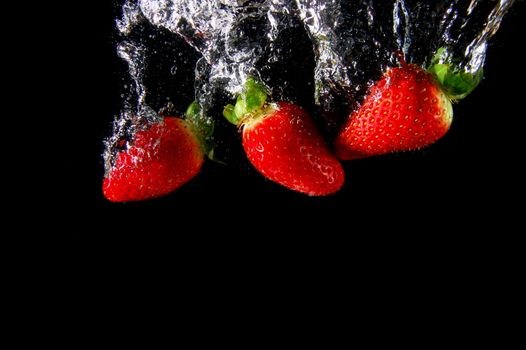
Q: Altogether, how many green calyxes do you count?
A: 3